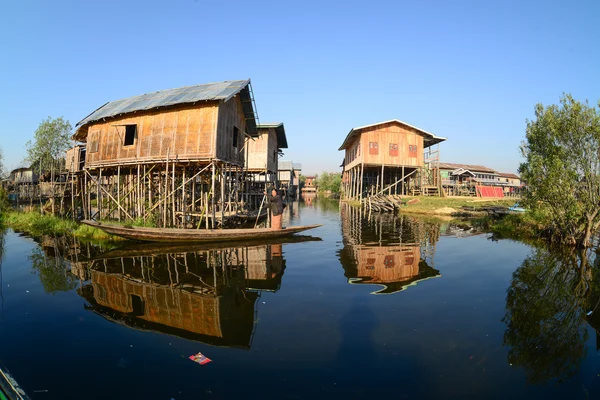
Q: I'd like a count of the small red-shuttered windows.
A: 3